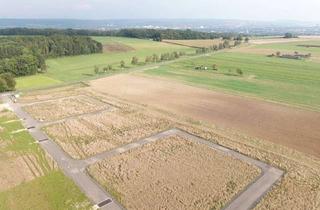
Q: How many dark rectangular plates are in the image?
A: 3